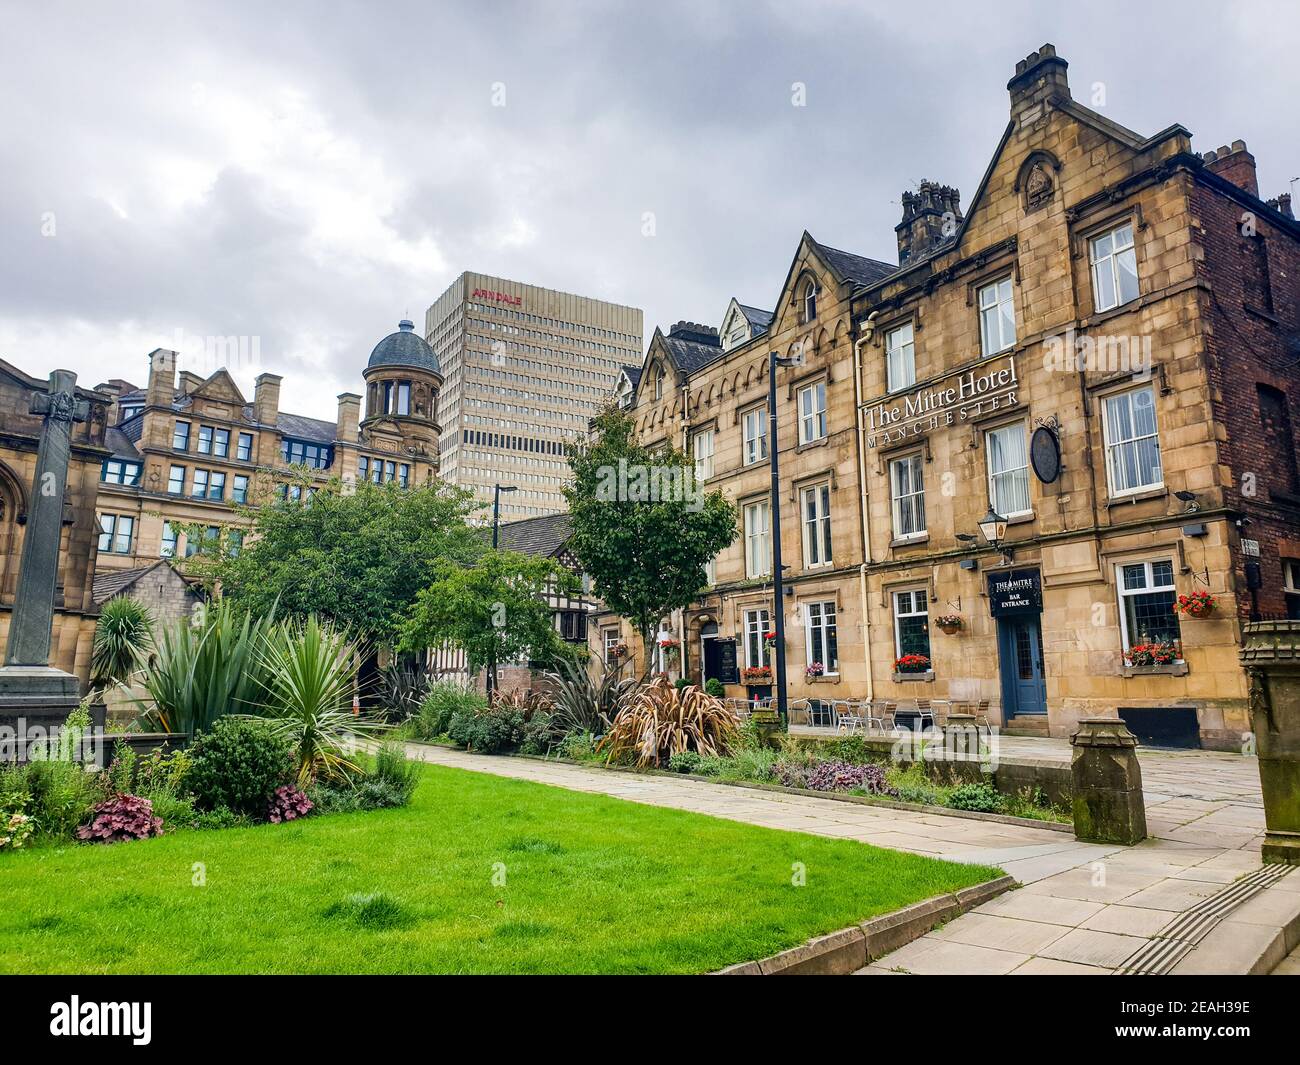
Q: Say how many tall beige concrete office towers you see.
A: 1